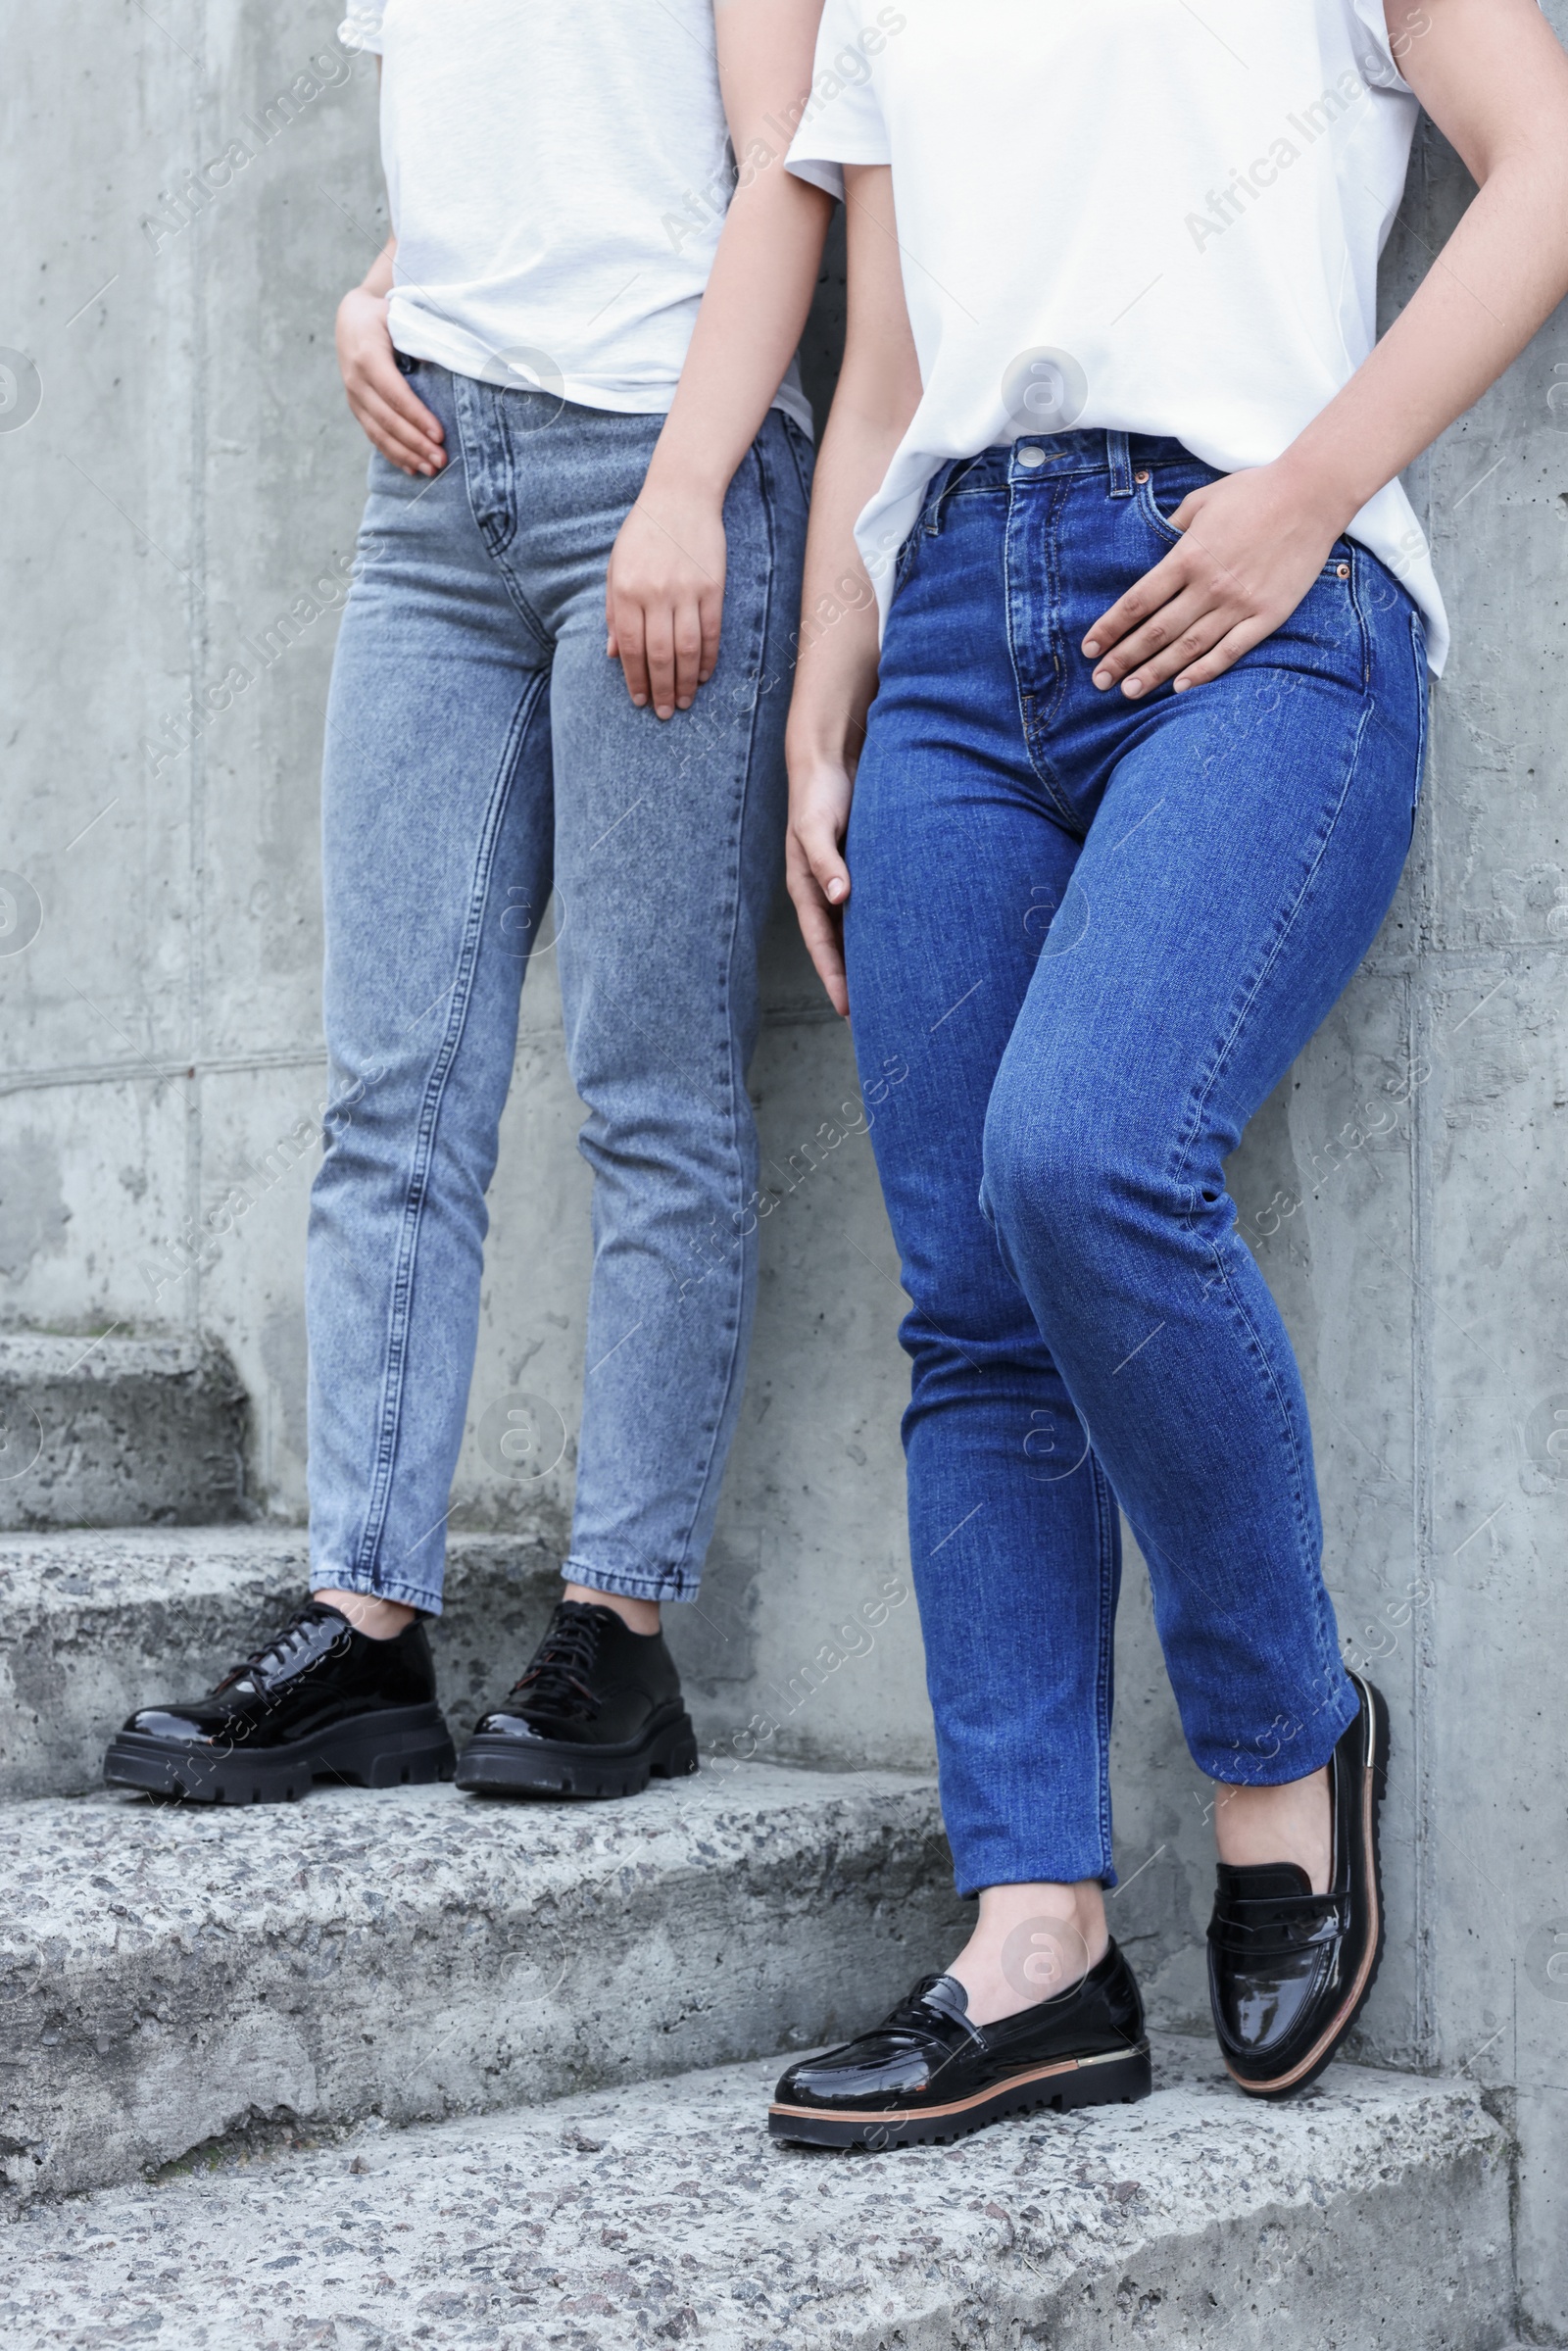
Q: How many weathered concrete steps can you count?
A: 4